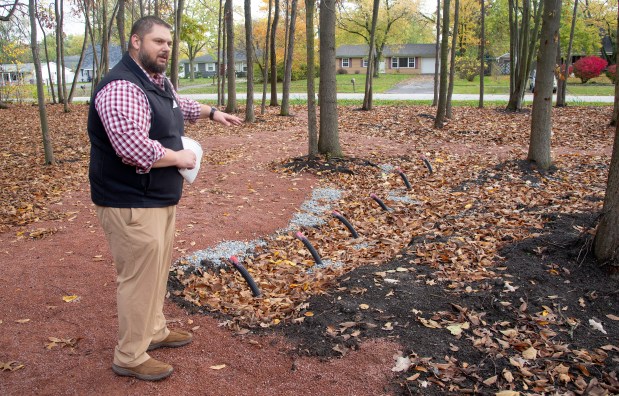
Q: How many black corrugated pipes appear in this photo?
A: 6